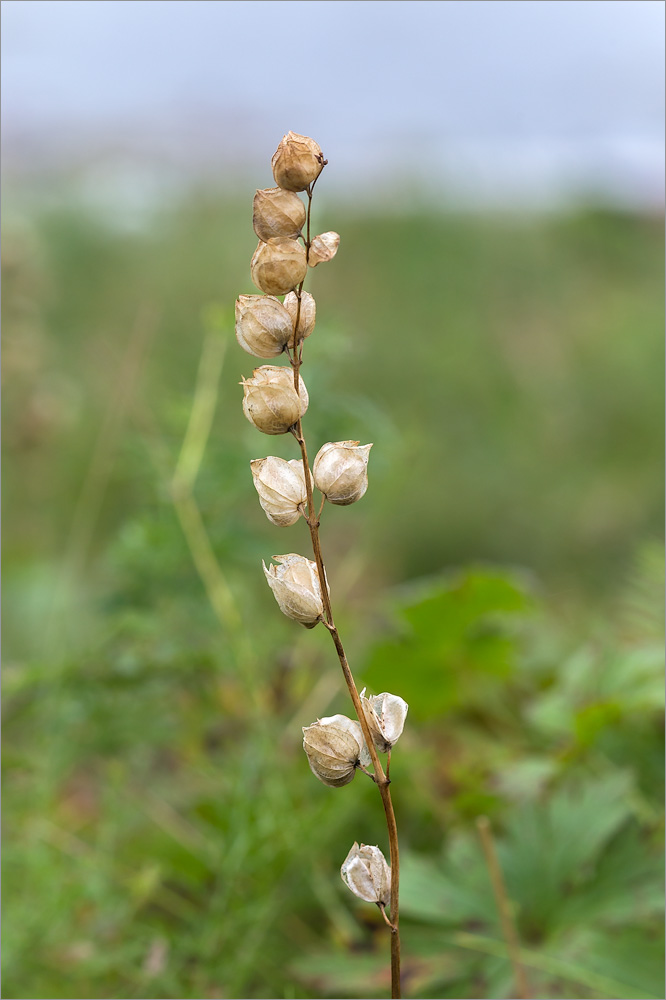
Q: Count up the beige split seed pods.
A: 13